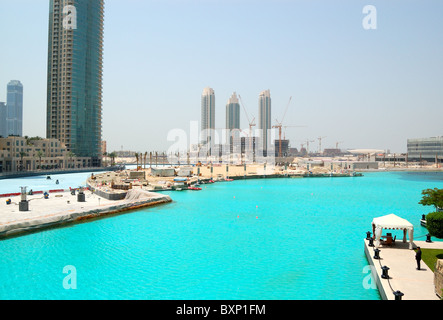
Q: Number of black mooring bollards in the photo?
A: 7